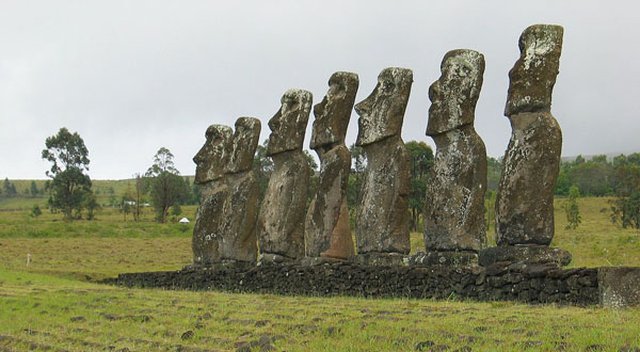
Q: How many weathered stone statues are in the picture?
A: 7